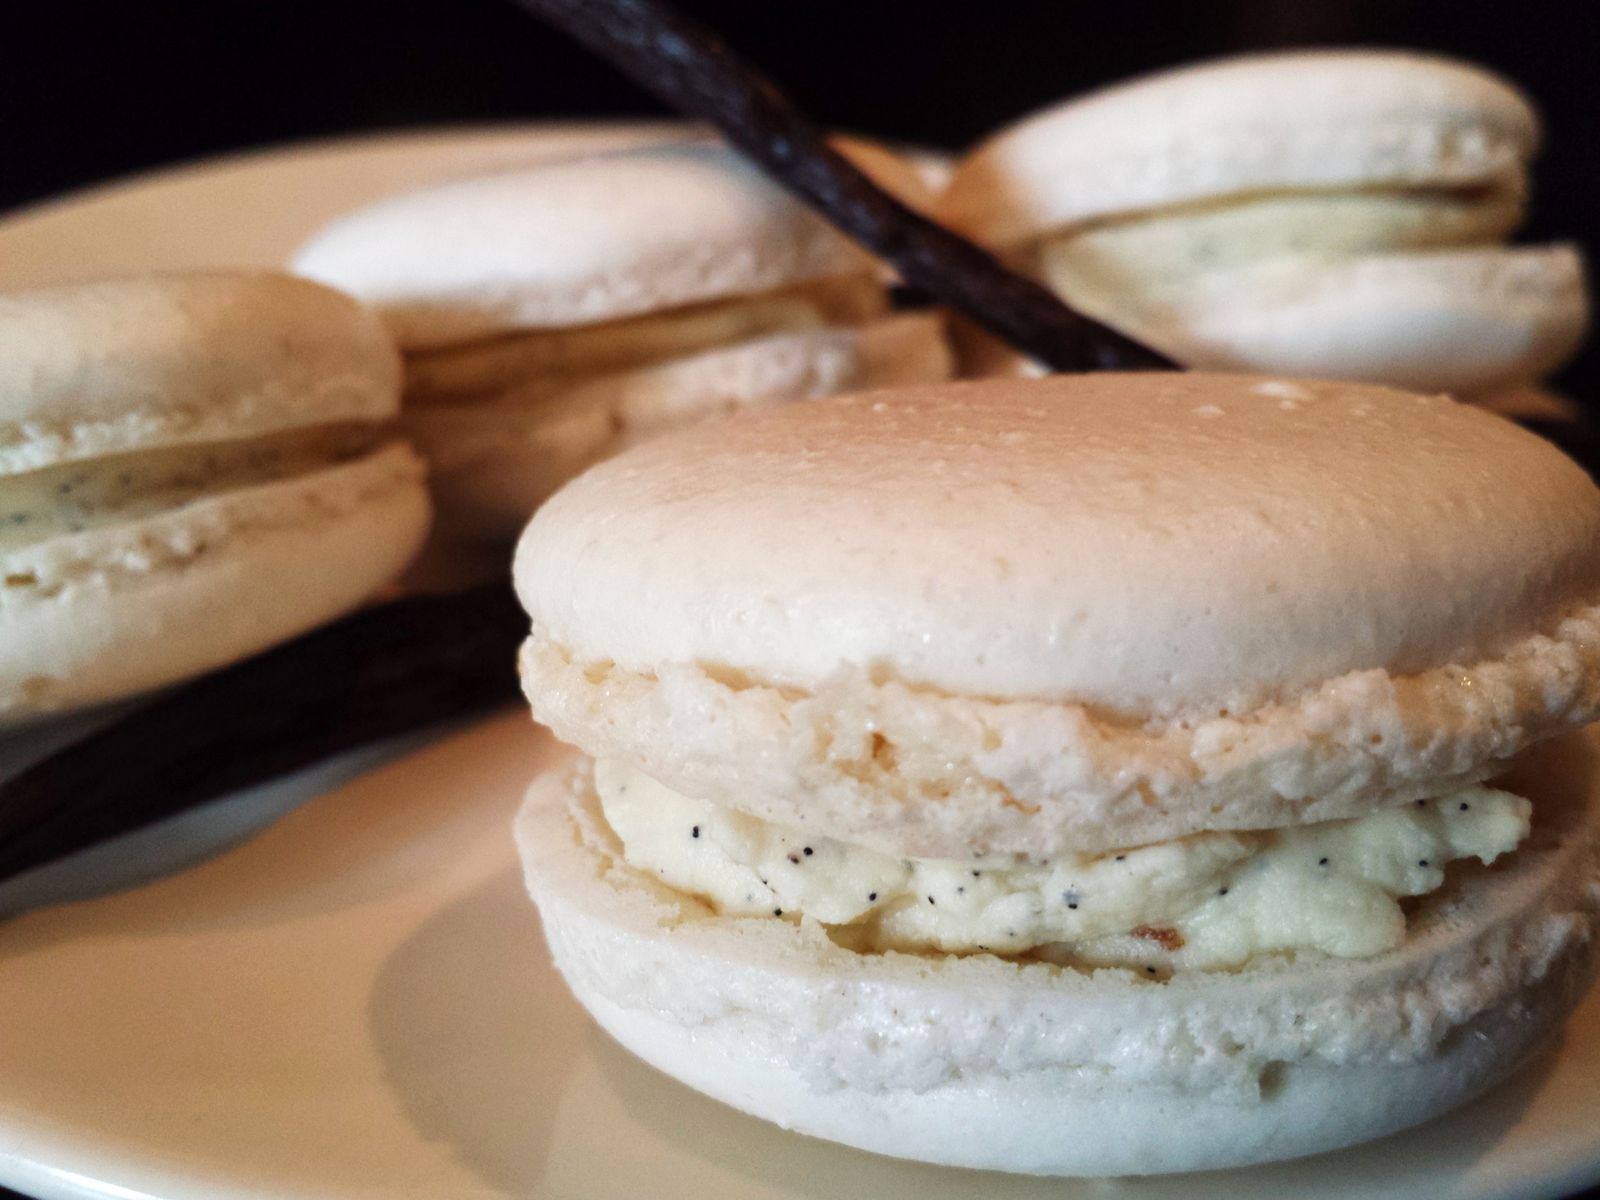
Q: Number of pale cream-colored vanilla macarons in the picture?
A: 4